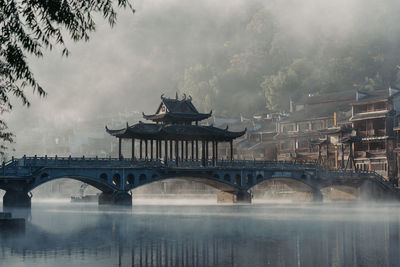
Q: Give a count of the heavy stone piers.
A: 4